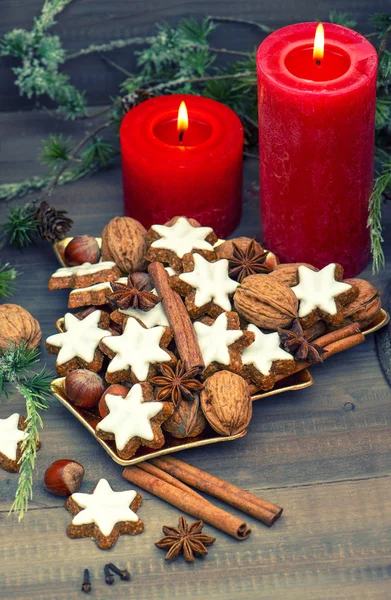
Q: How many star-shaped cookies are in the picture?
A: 13